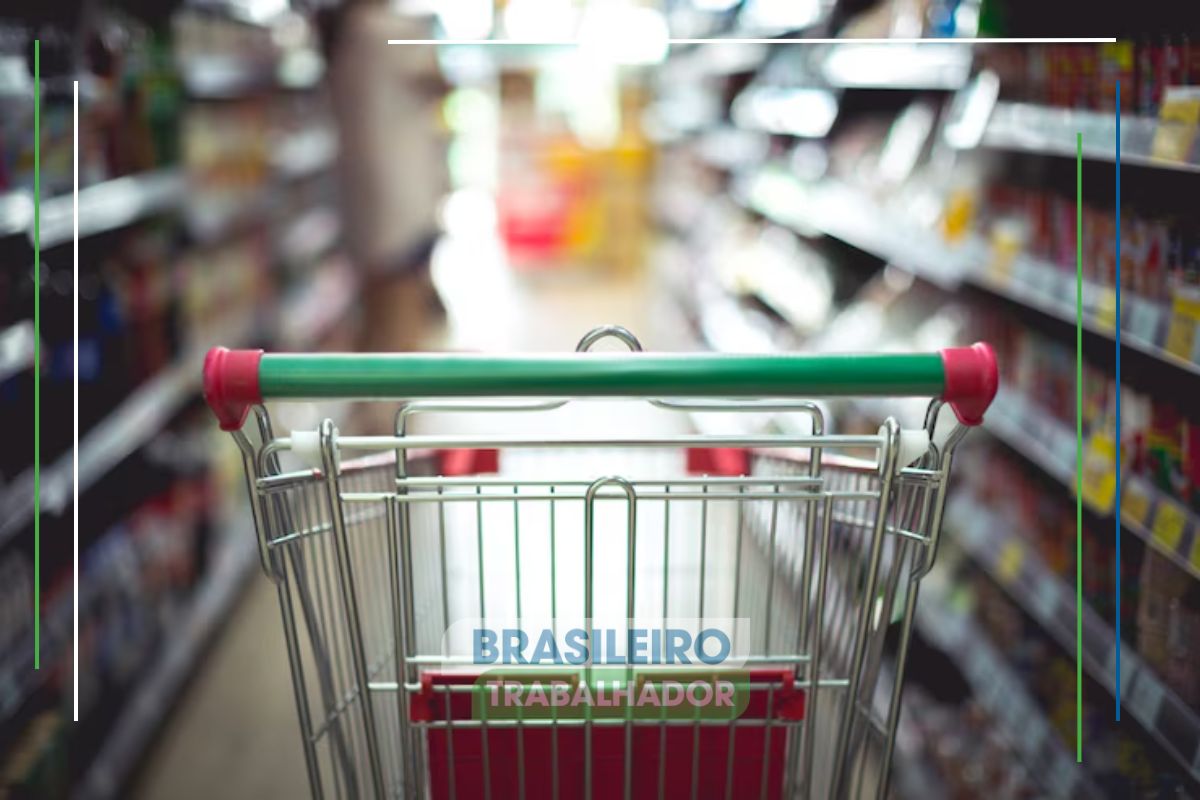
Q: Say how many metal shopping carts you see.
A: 1